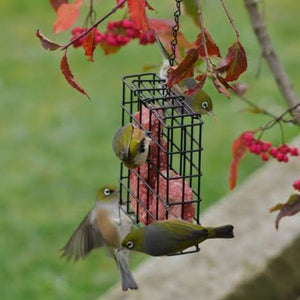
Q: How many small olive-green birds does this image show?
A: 4